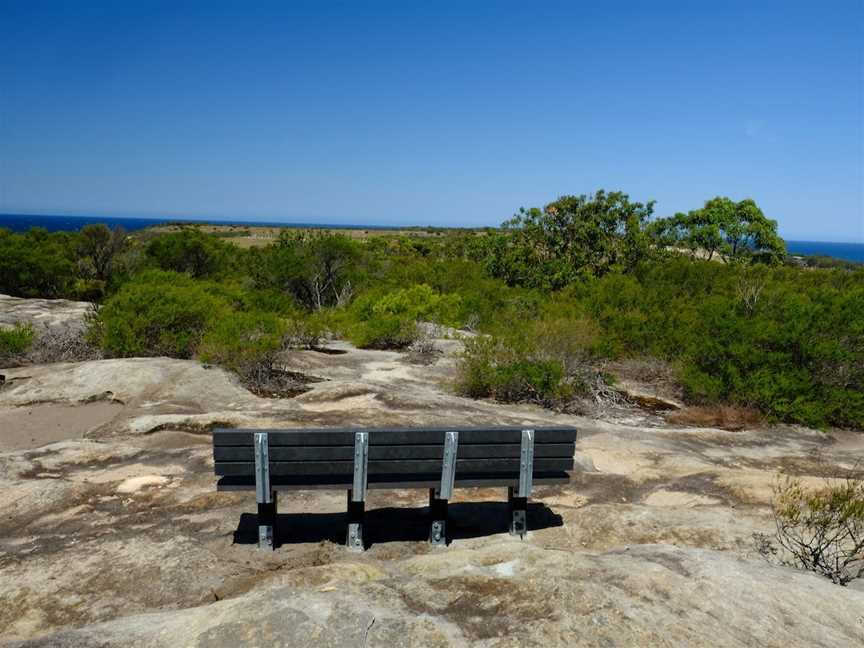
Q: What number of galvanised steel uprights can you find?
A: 4